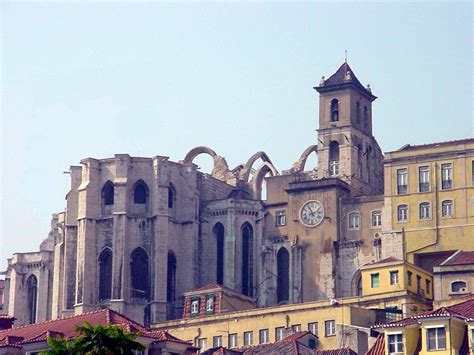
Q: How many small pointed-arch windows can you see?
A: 3